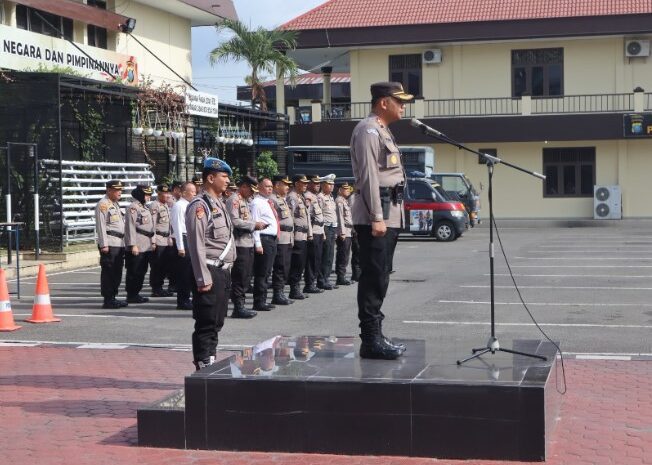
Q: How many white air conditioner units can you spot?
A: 3